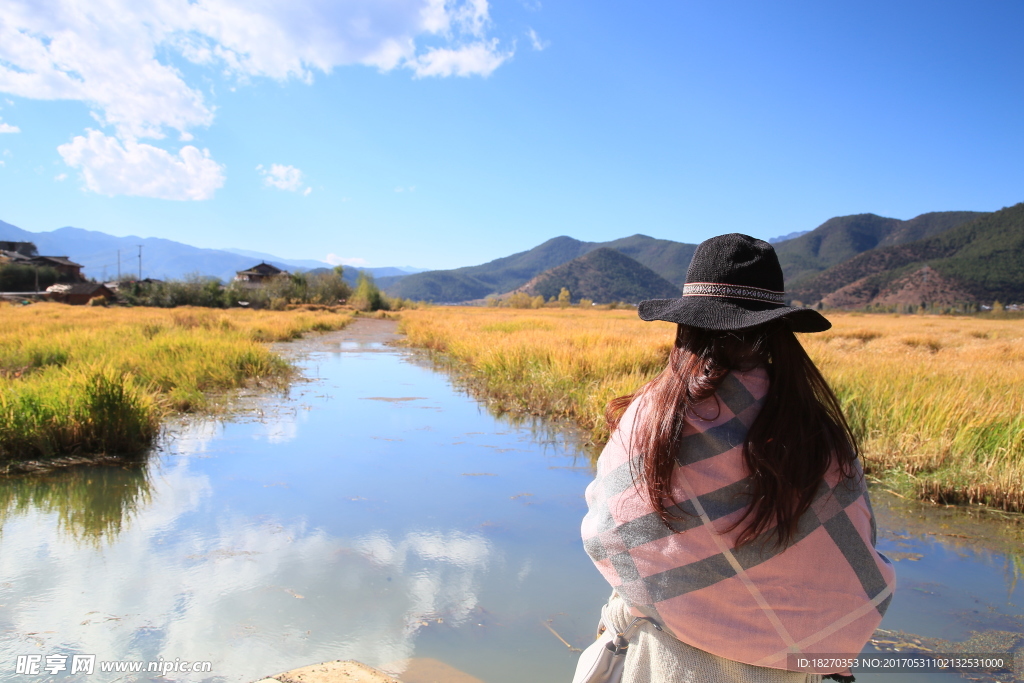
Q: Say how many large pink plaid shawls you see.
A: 1